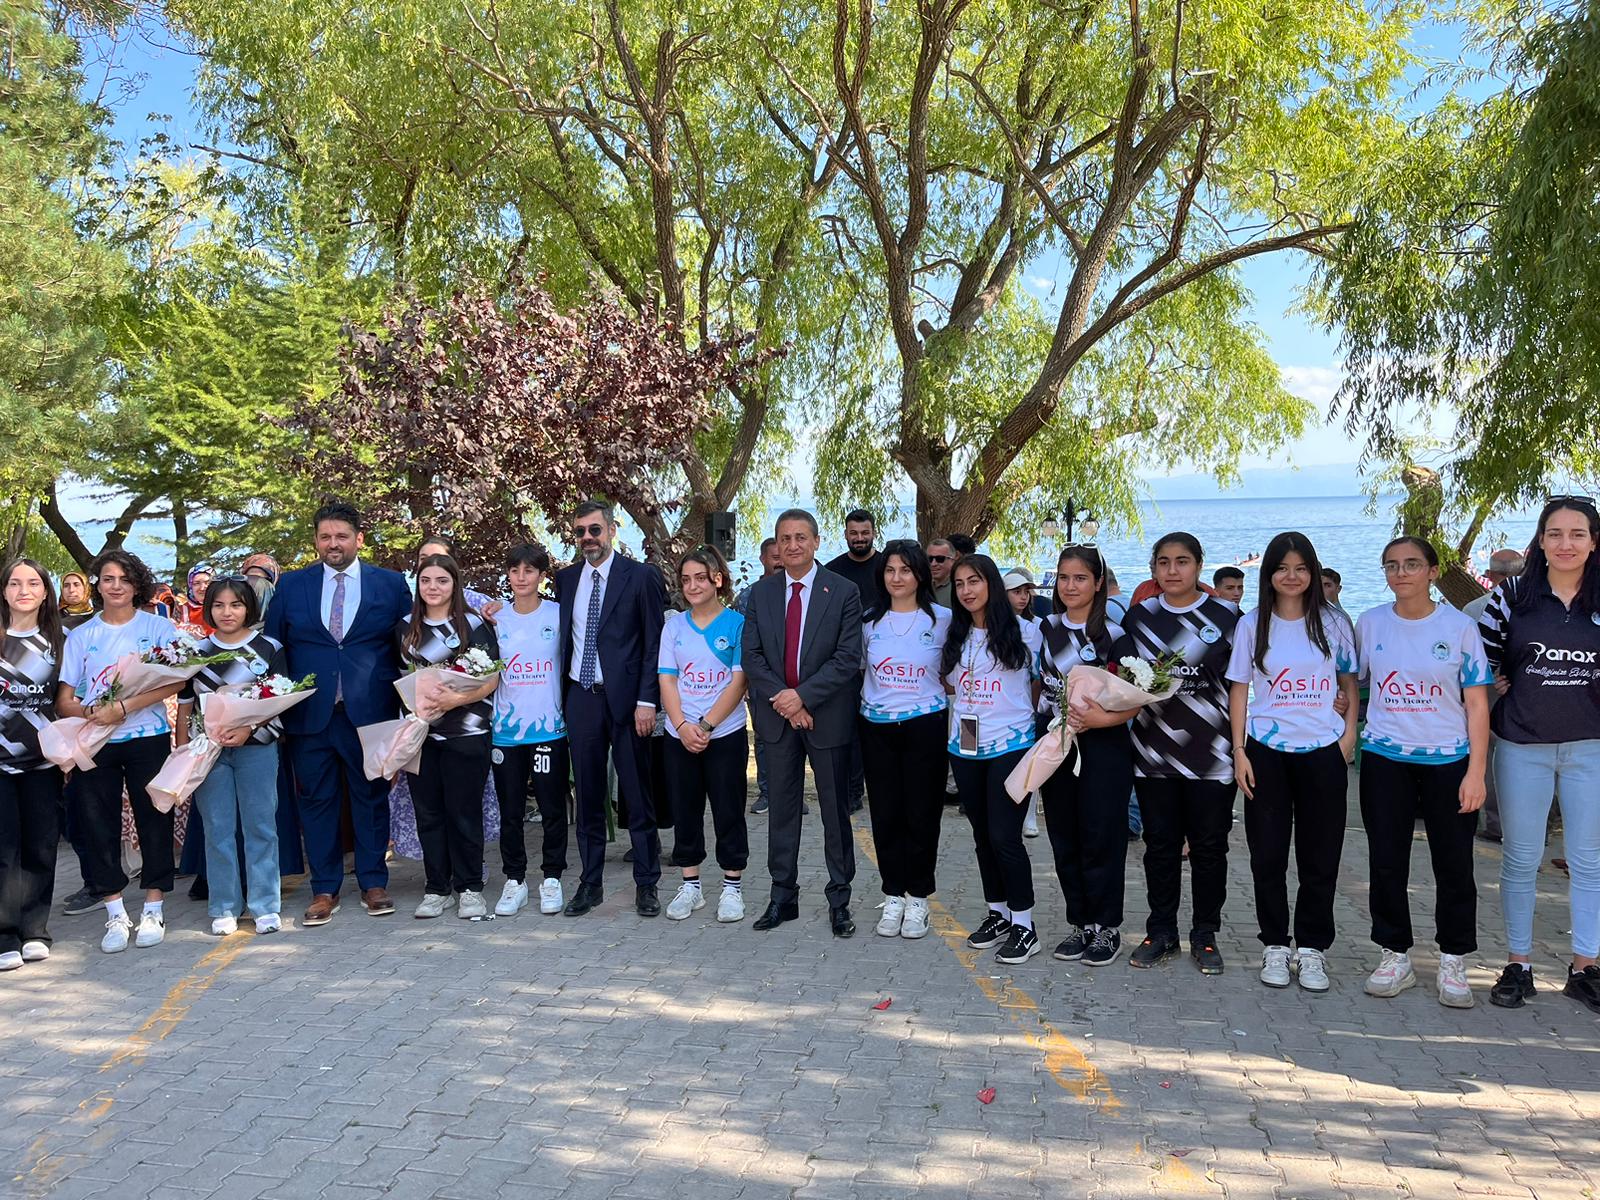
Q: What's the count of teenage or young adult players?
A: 13